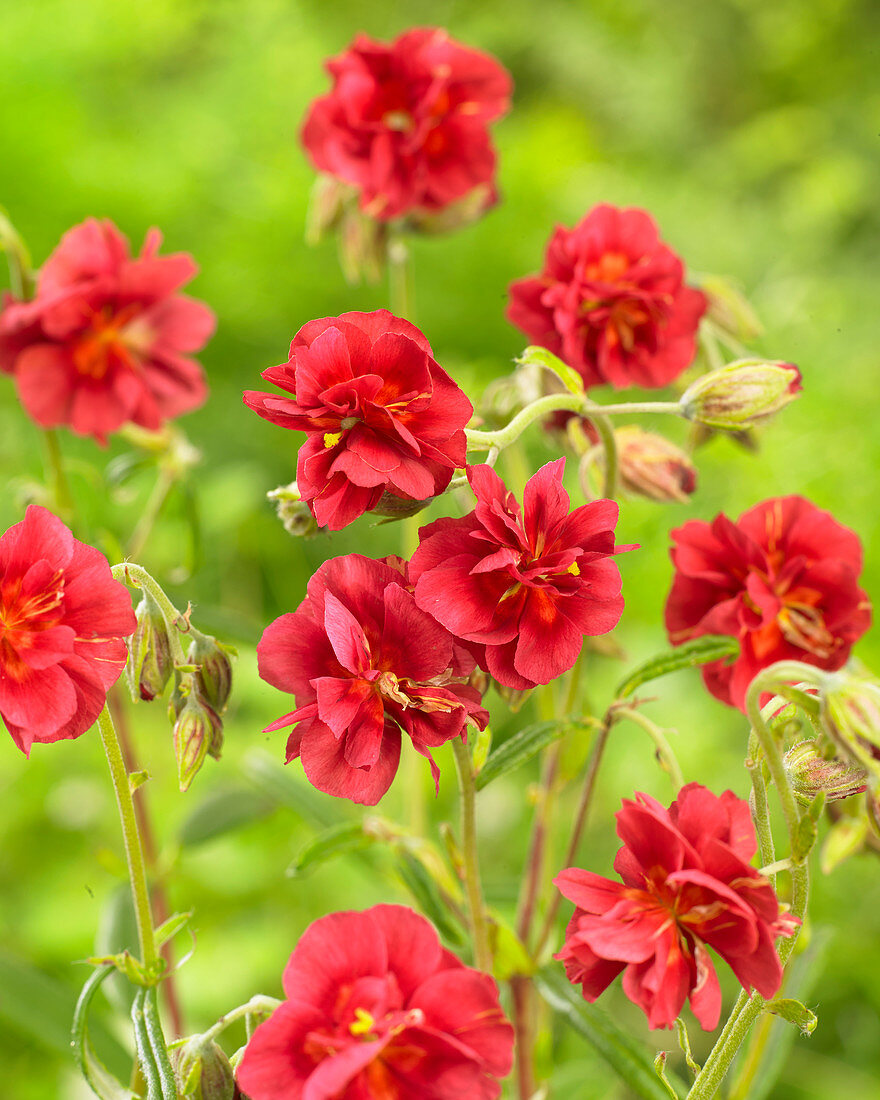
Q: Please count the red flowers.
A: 10